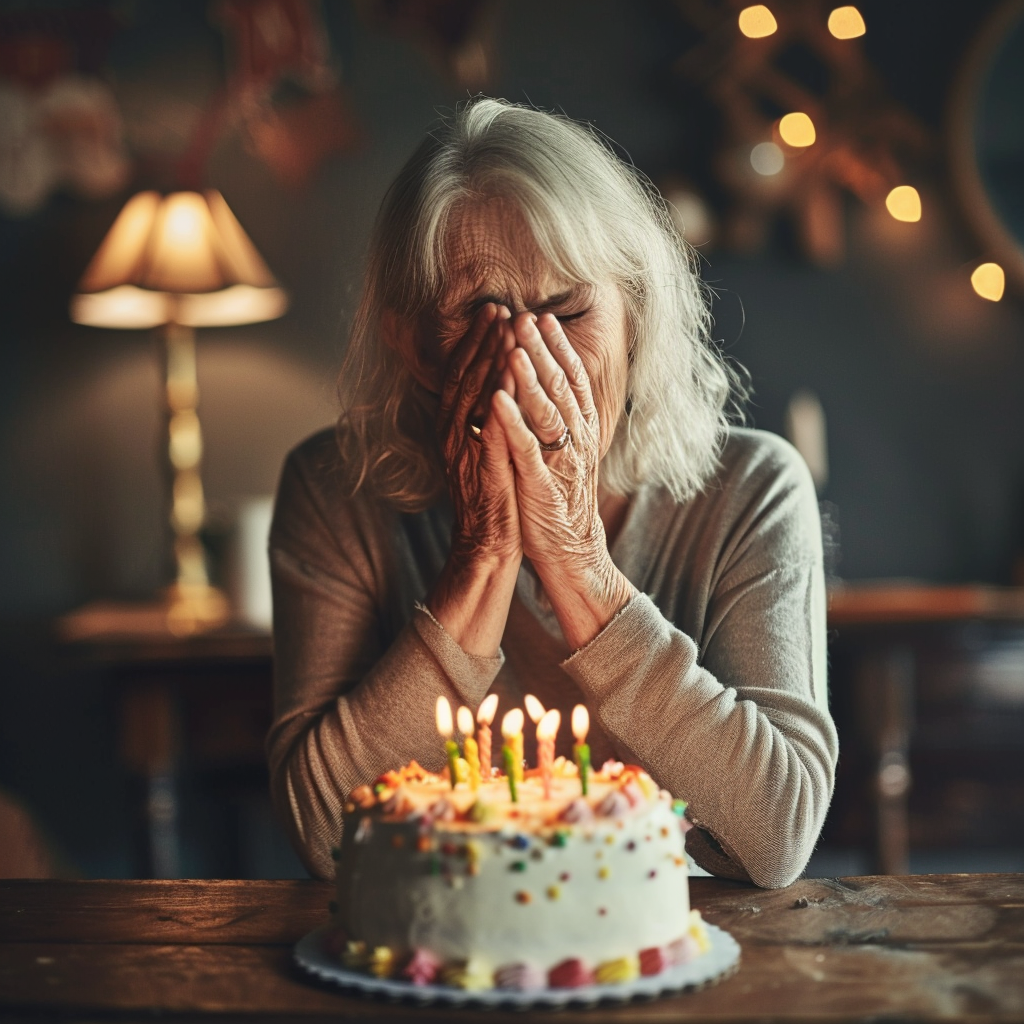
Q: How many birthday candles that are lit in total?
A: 7